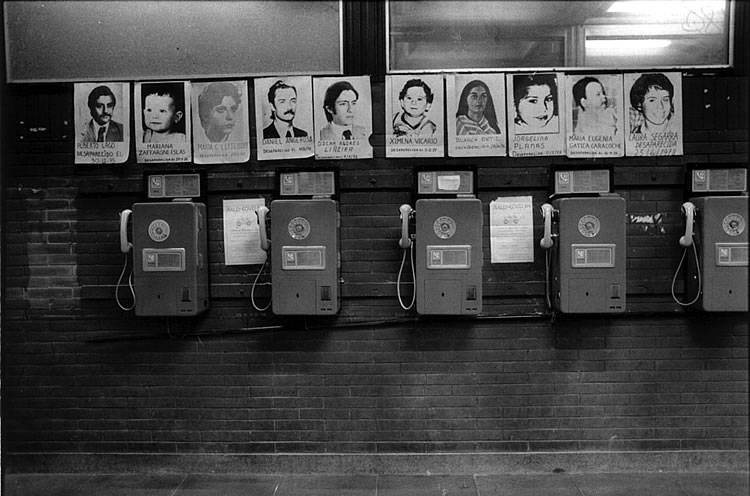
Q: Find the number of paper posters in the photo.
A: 12